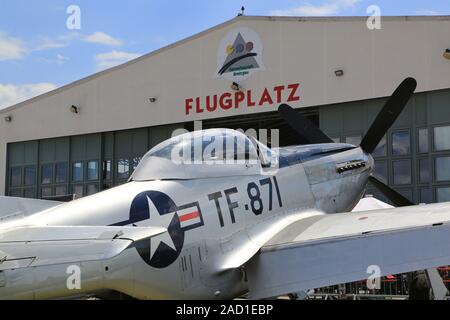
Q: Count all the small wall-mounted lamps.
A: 6